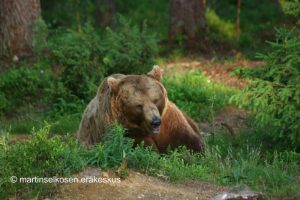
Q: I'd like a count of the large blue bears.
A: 0